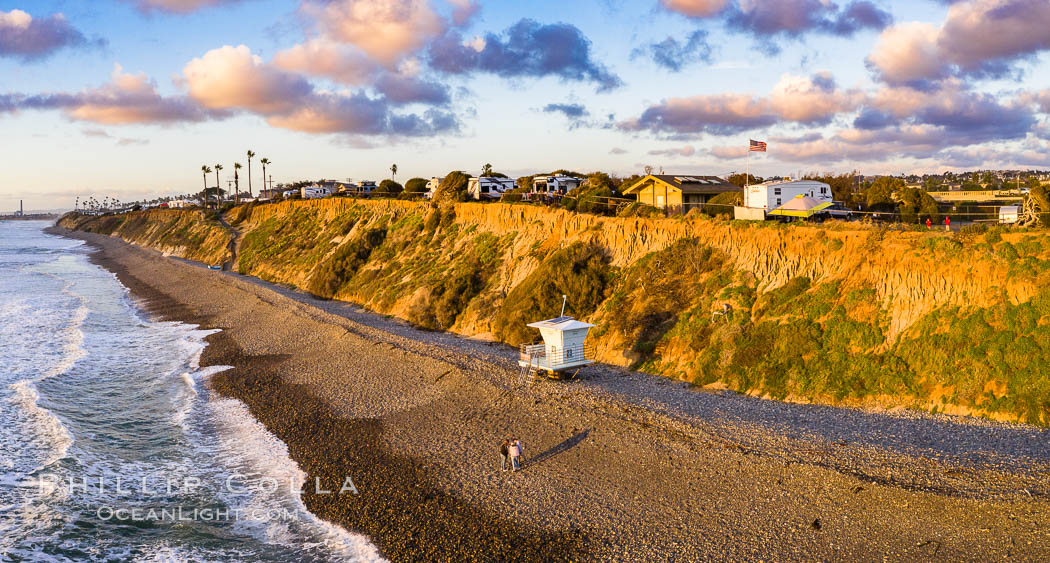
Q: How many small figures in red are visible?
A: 2